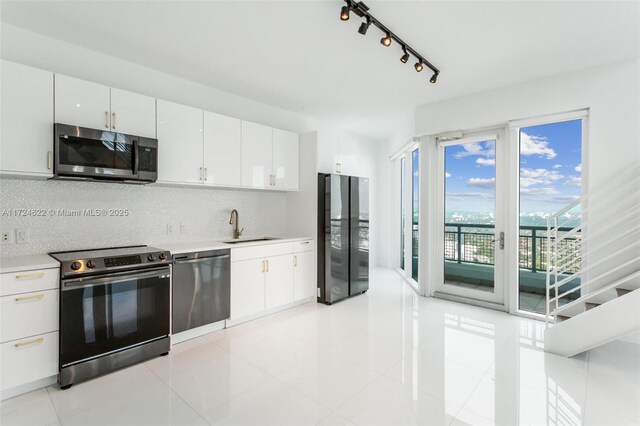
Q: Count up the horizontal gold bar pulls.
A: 3